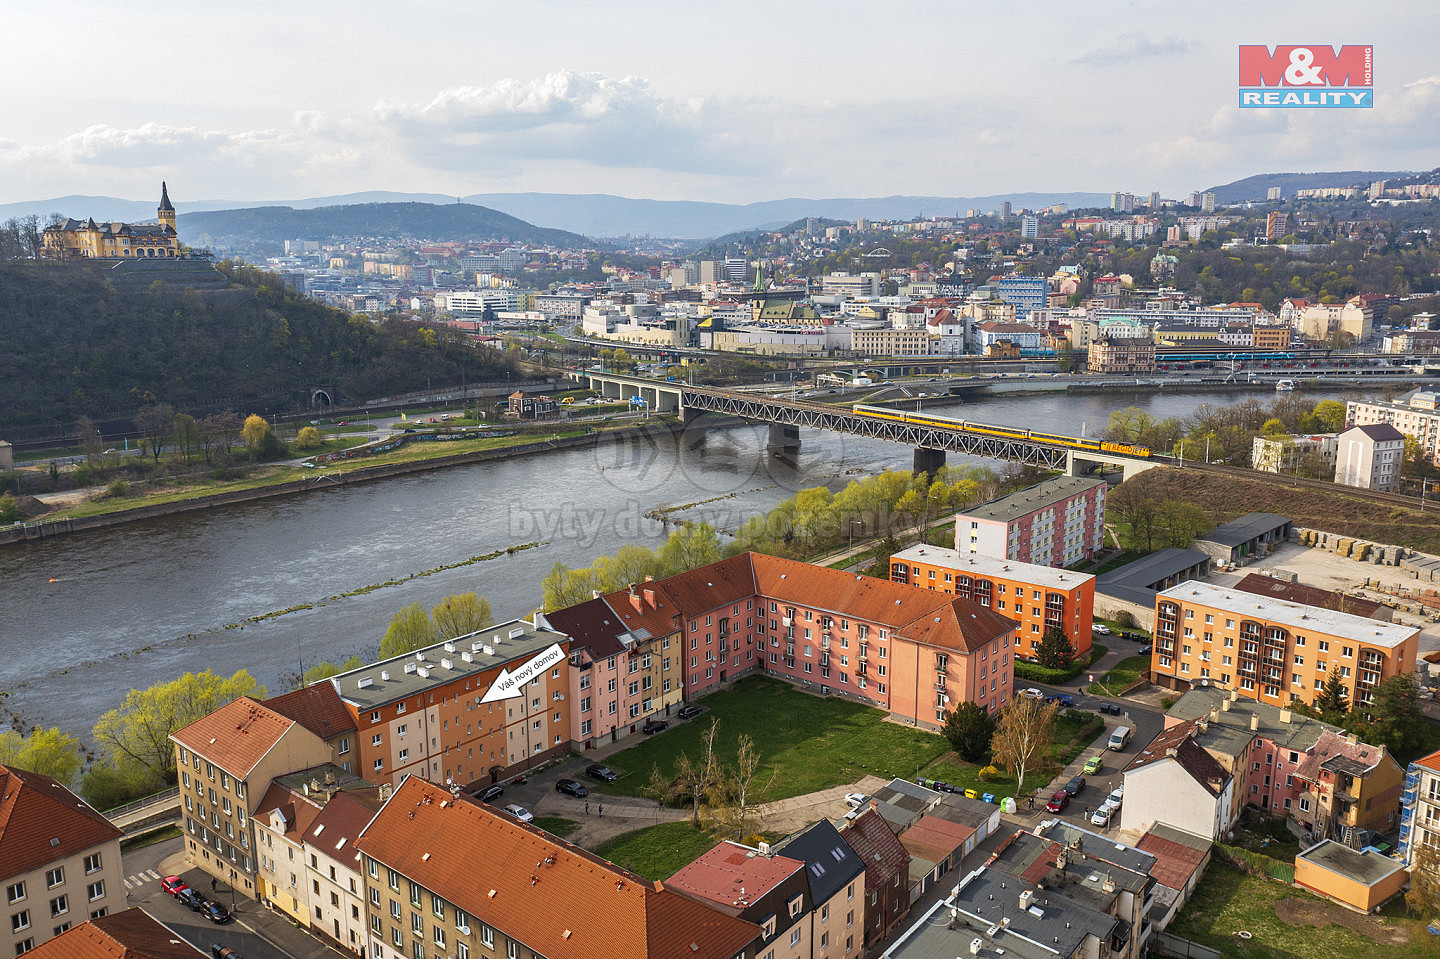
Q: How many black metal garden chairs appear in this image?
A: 0